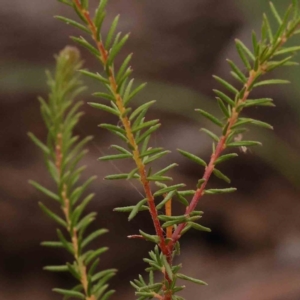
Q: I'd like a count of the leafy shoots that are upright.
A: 3